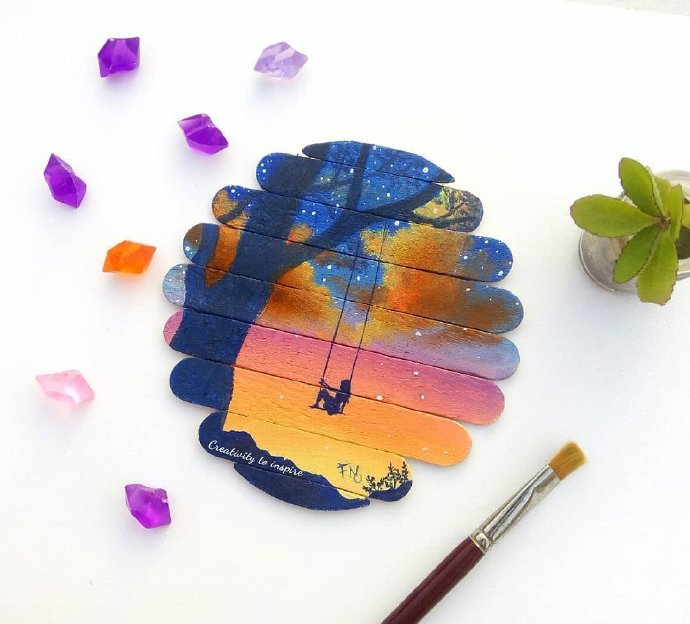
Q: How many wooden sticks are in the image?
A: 9